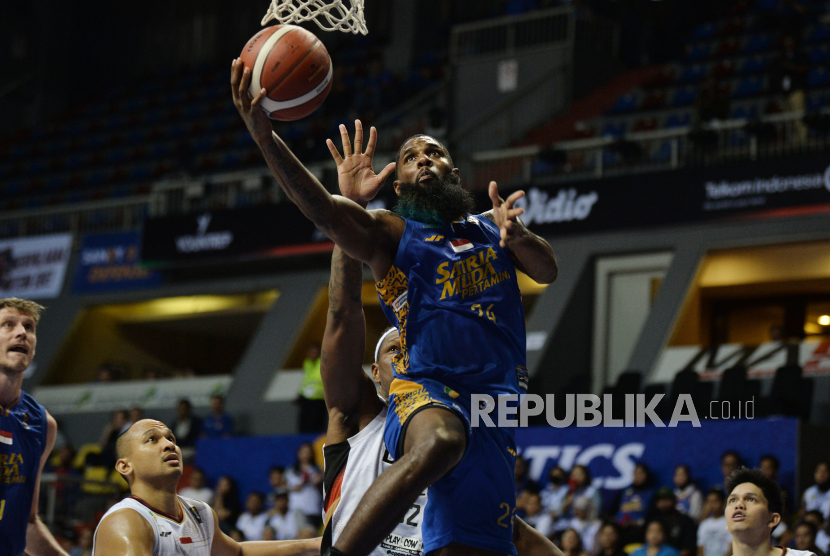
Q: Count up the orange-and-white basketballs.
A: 1